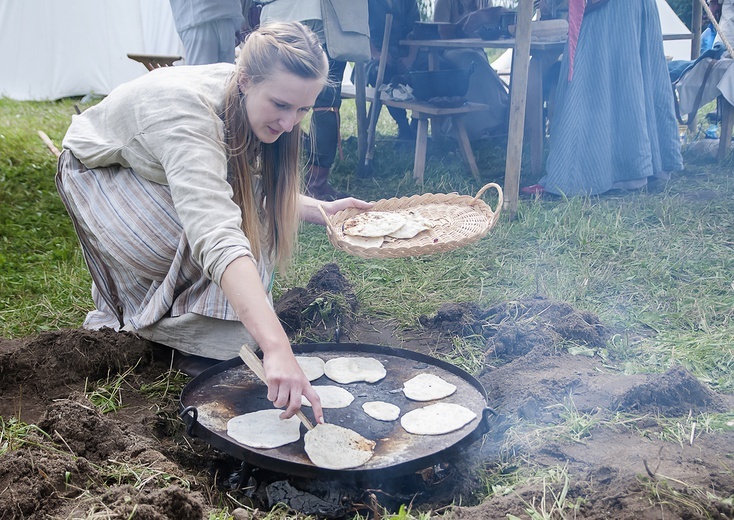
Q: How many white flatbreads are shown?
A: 11